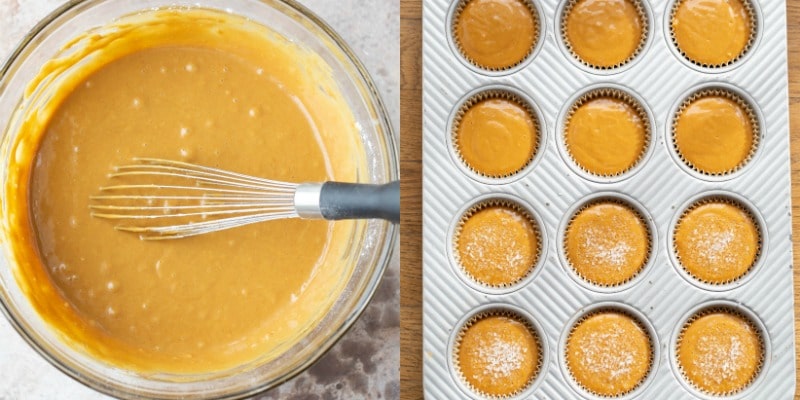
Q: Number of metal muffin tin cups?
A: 12